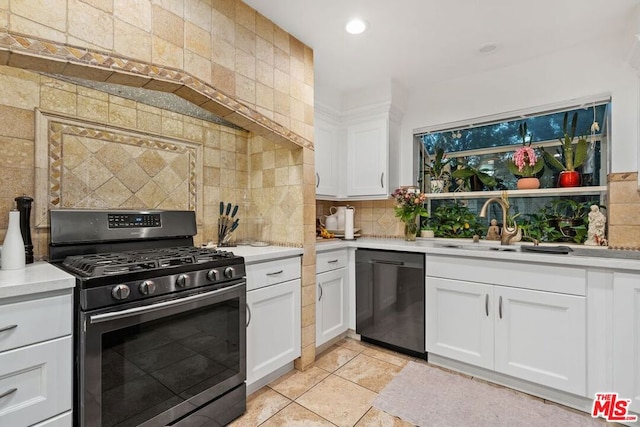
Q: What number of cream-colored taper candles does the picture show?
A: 0